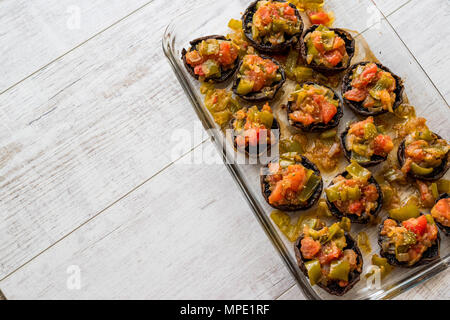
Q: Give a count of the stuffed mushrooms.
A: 14